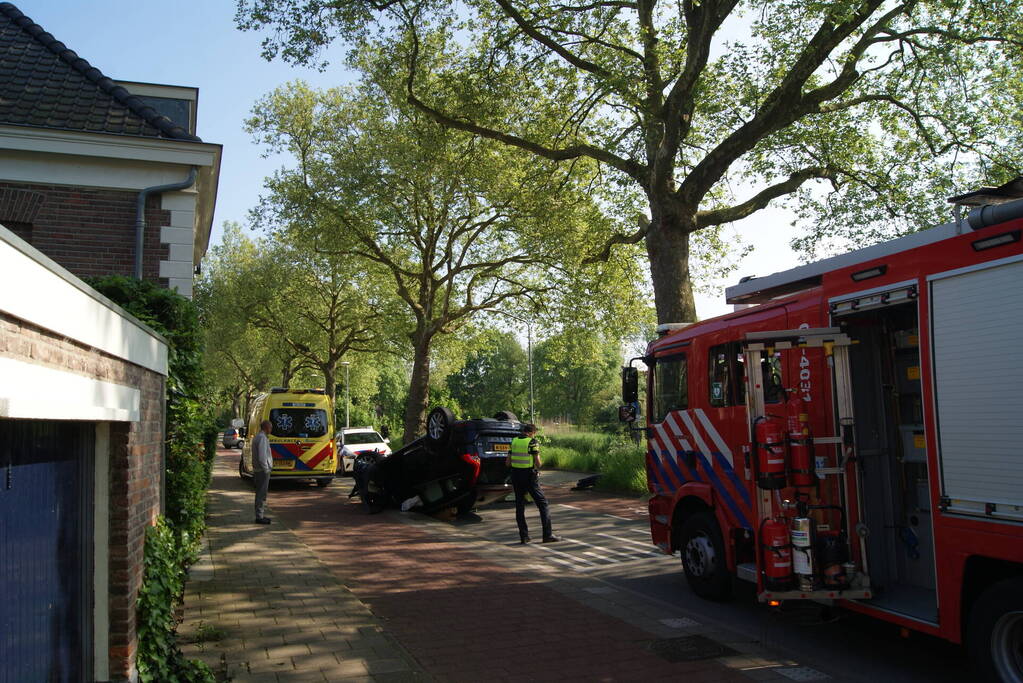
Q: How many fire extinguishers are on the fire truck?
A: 4